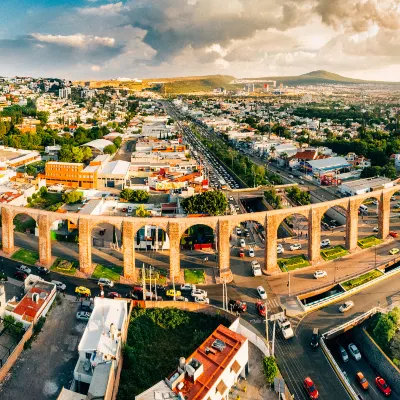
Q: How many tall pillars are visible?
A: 10